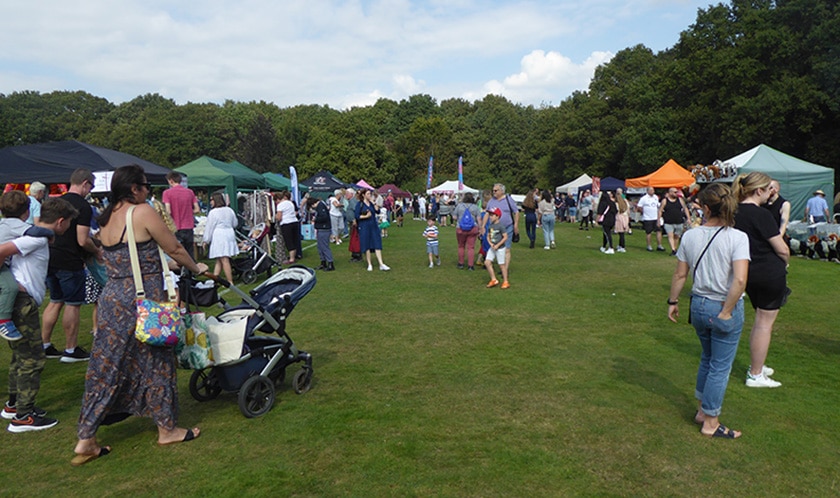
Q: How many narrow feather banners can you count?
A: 3